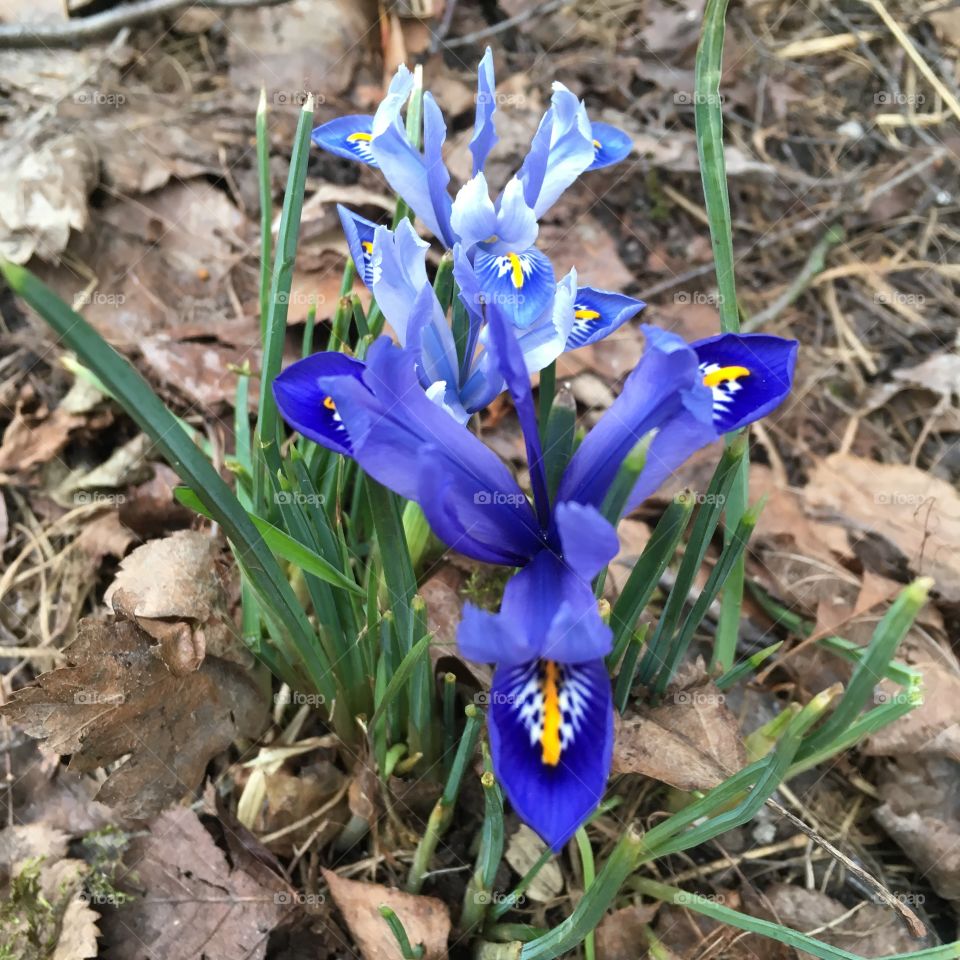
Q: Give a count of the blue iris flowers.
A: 3